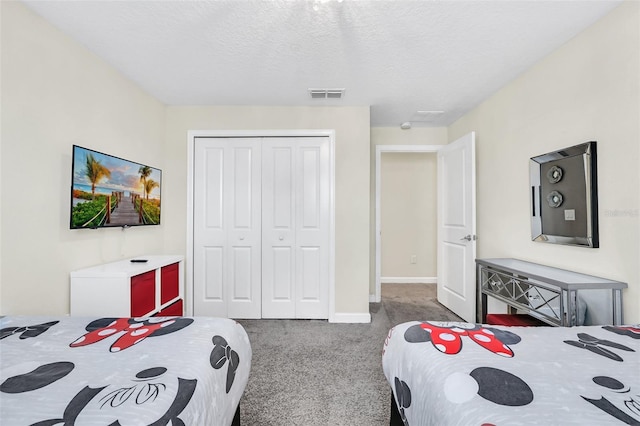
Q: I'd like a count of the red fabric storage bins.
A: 3